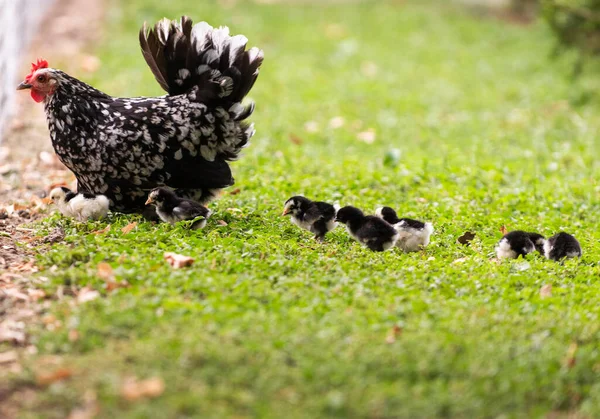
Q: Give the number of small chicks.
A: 7